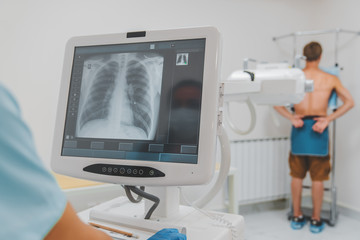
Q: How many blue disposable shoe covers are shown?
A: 2